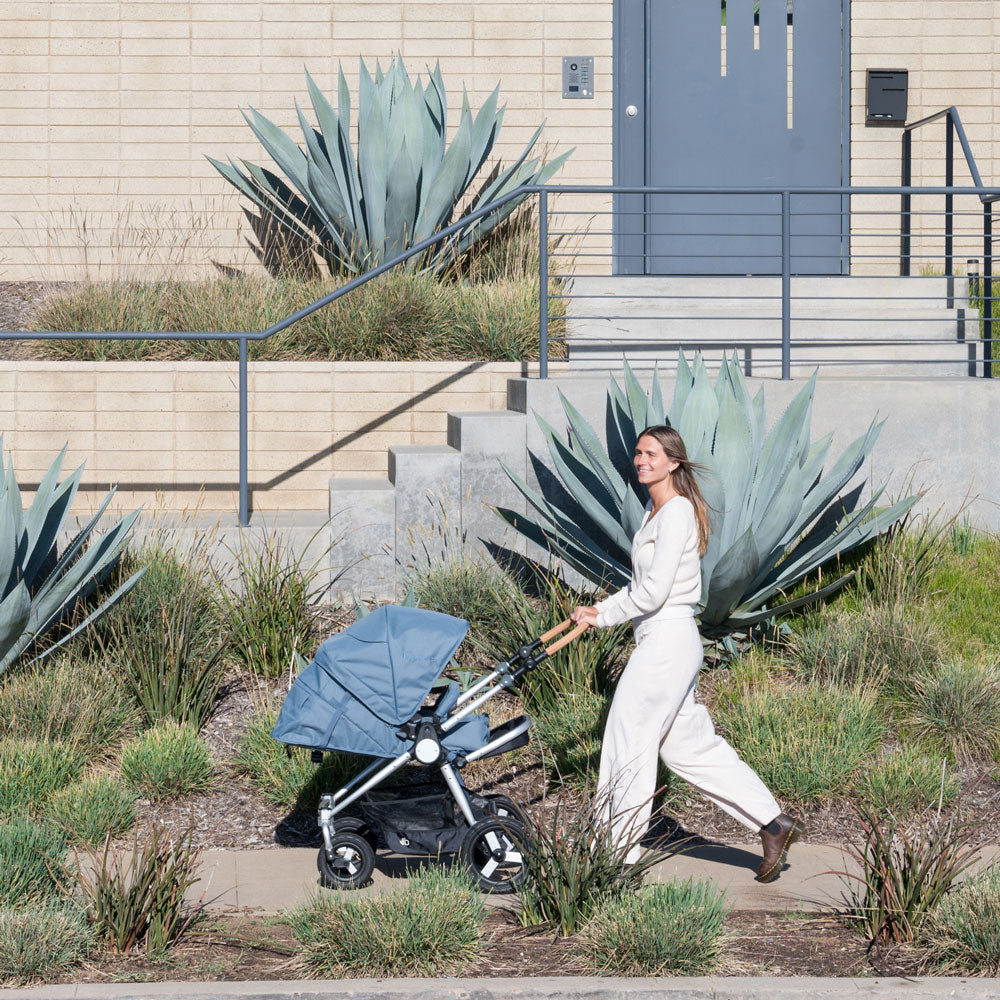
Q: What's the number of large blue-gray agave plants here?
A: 3